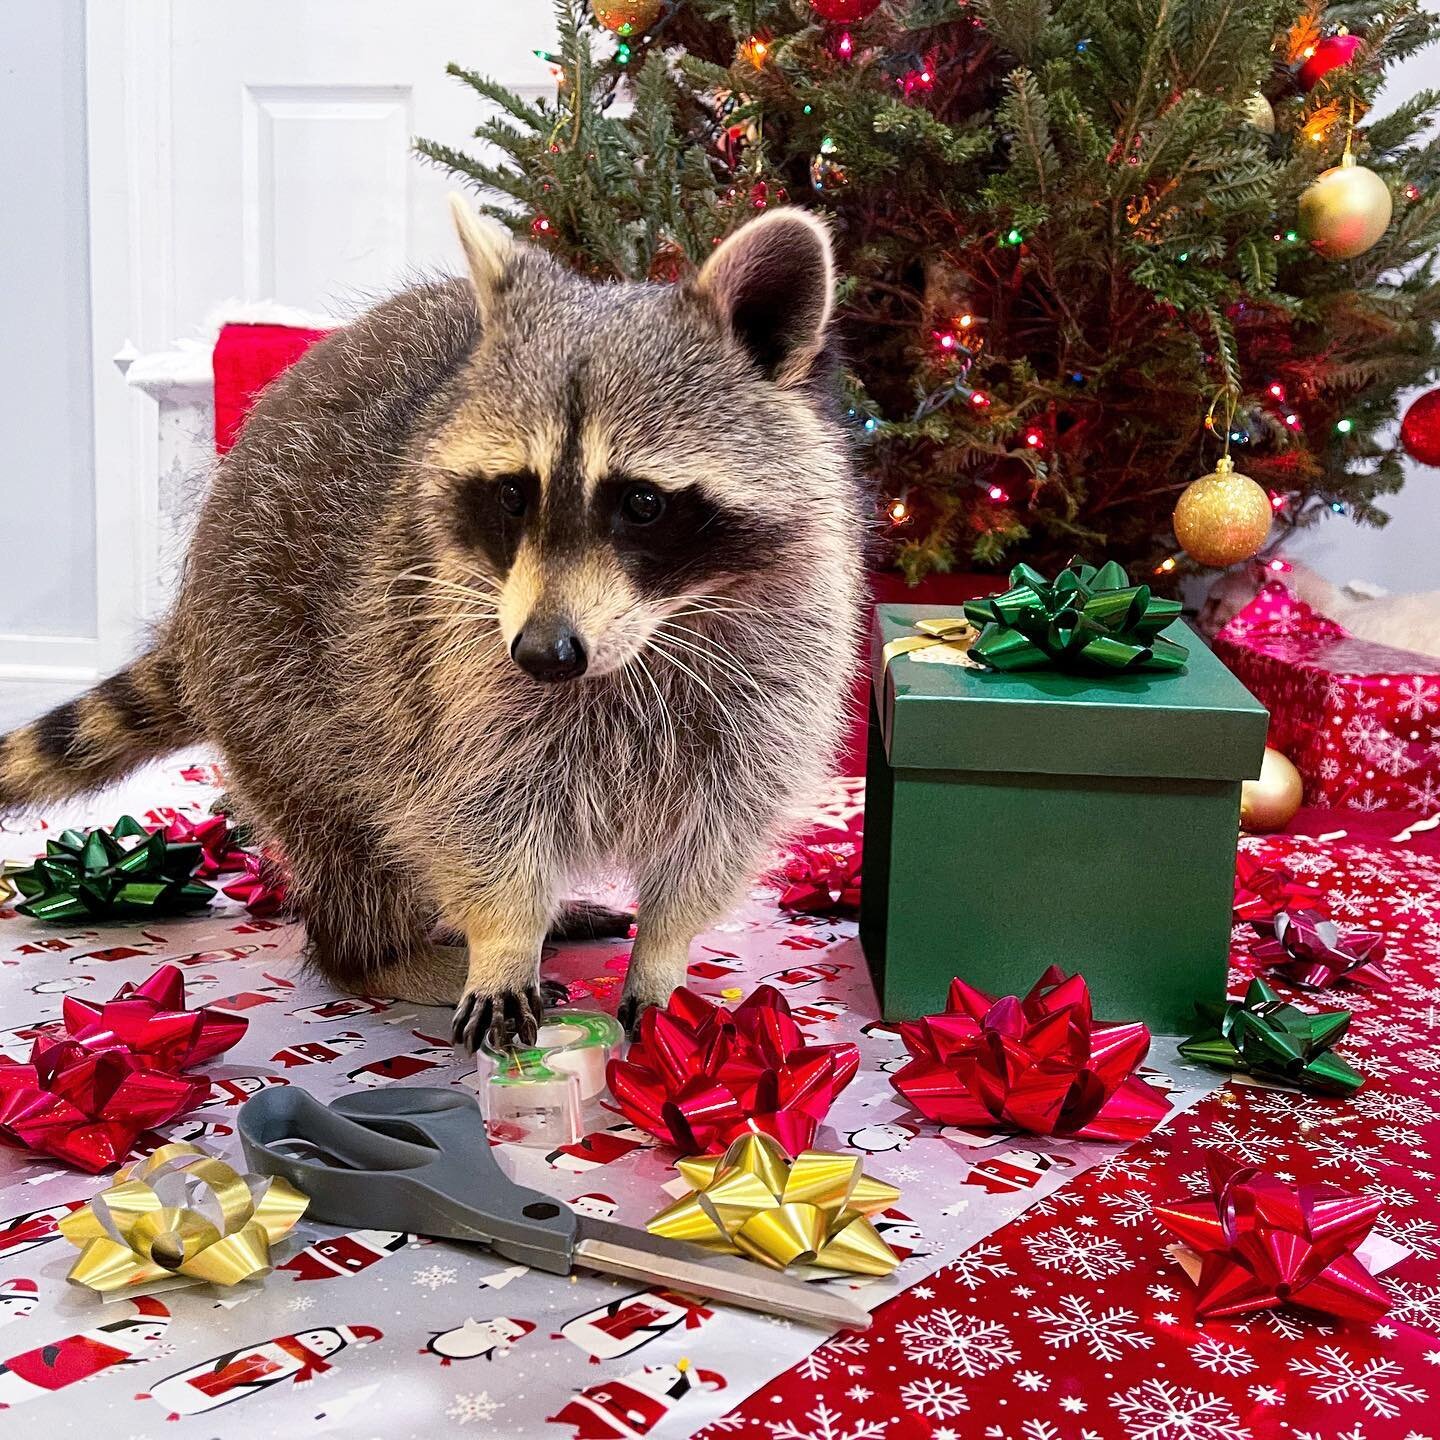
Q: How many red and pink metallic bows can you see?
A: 10